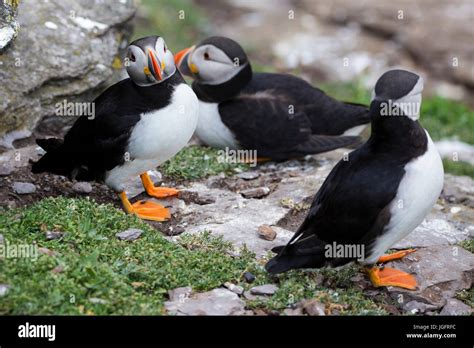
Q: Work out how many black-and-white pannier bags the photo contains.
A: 0